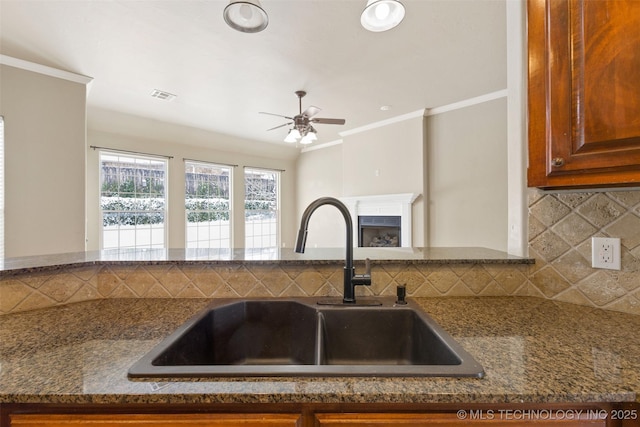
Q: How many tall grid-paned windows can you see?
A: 3